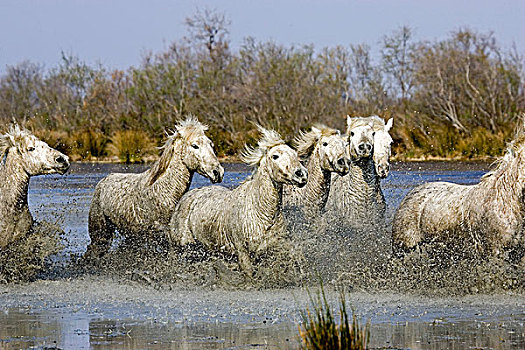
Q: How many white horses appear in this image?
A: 7